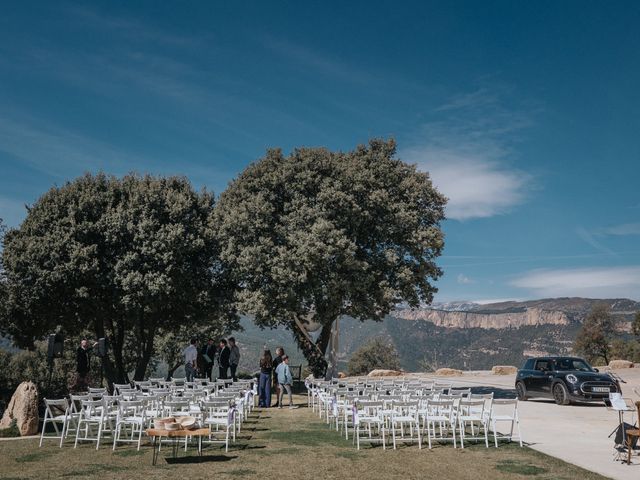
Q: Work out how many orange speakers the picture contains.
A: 0